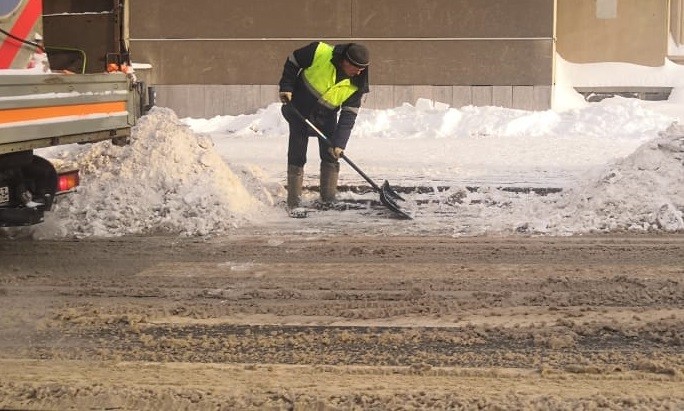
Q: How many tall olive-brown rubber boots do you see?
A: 2